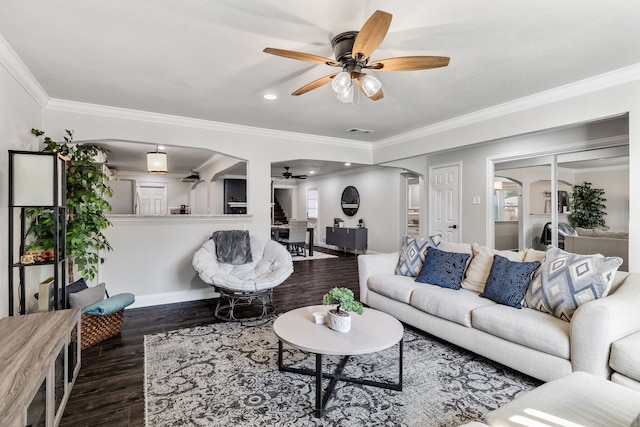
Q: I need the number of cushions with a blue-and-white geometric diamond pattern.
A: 2